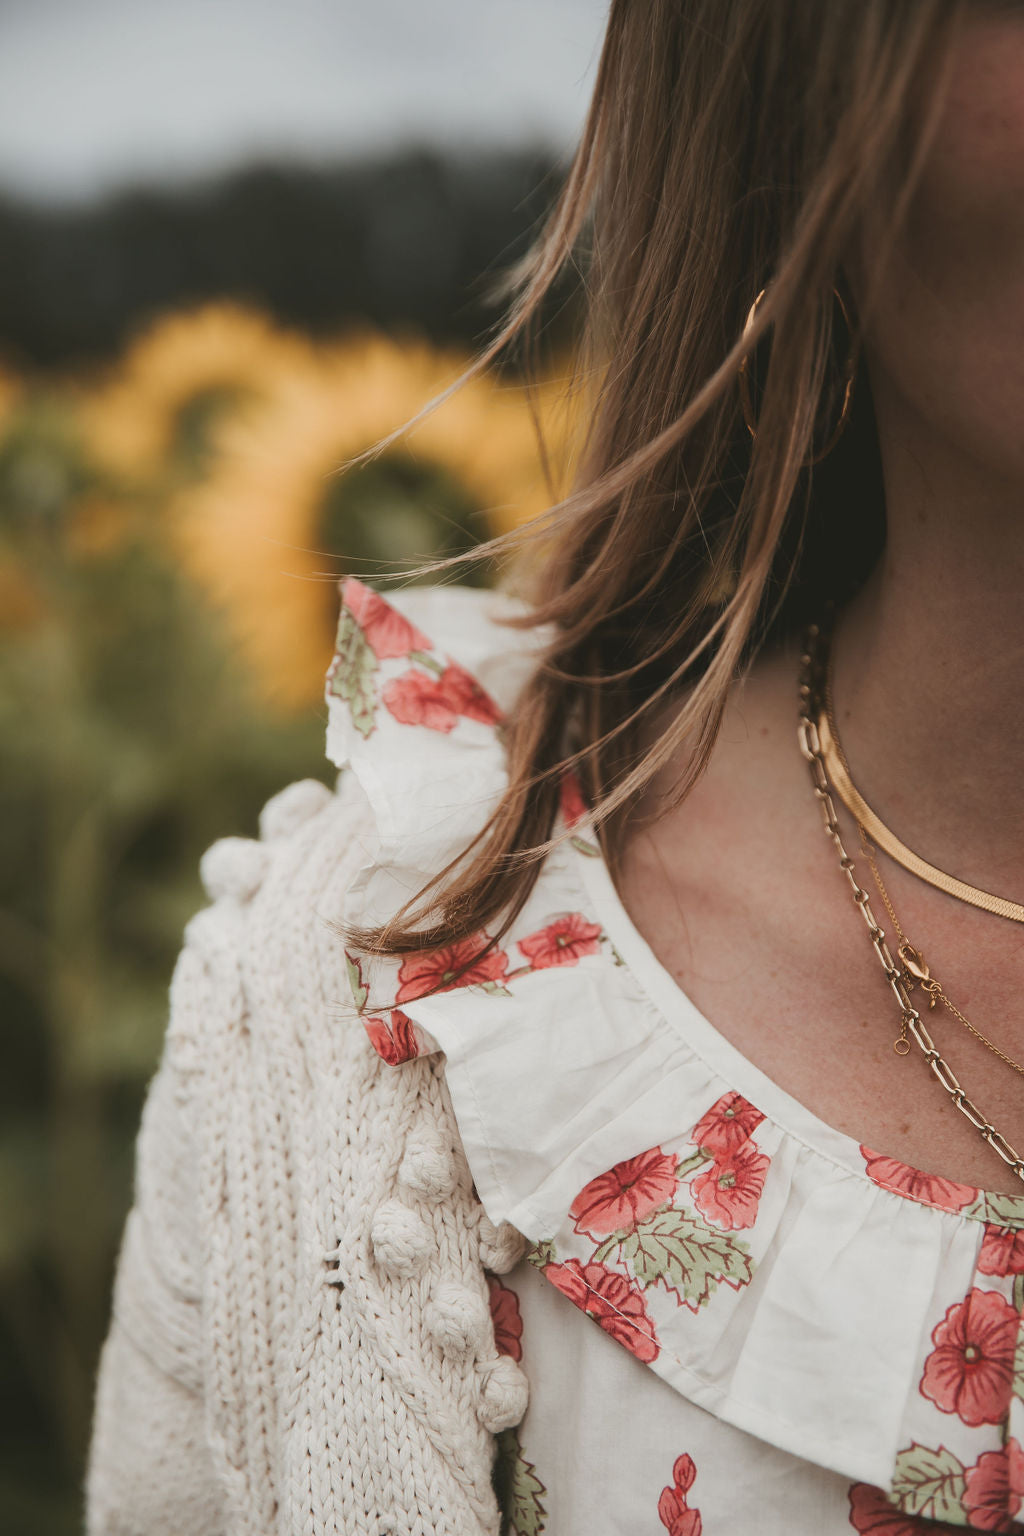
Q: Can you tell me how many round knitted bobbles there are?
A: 7